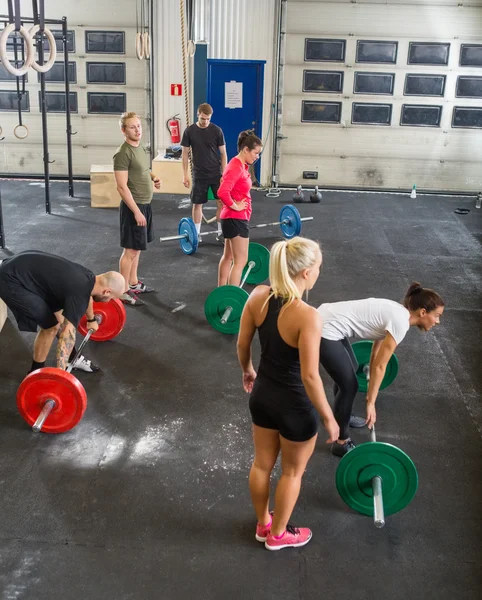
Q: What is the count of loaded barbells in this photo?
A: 4